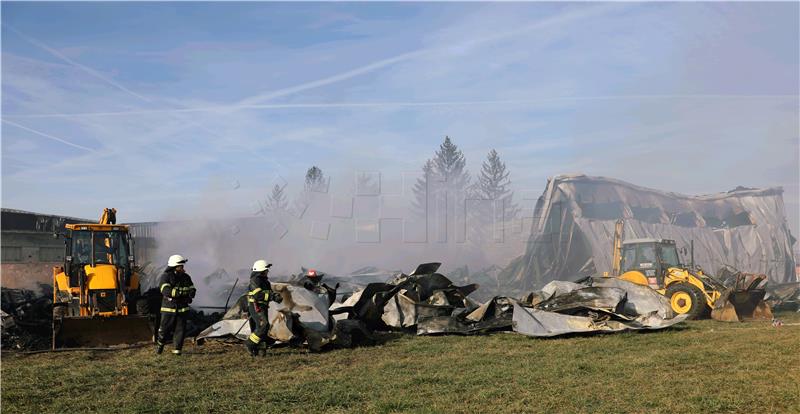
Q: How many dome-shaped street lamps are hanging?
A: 0